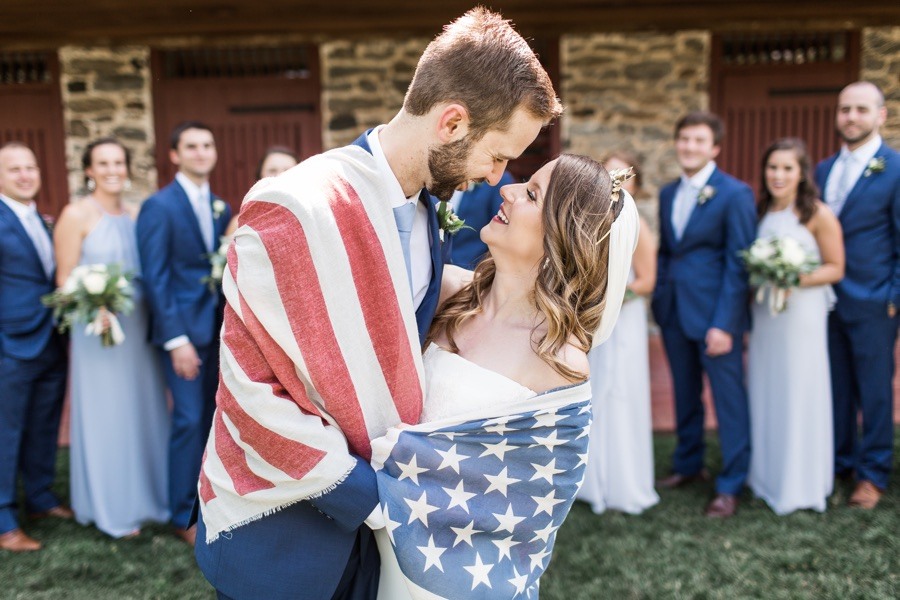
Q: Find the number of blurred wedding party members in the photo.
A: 9